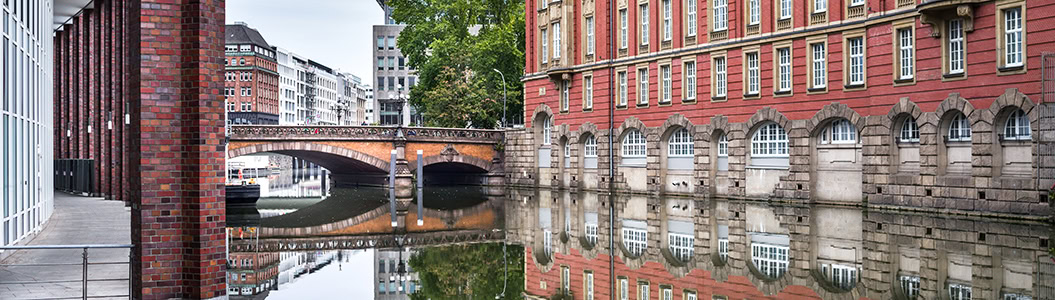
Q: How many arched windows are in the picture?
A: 11